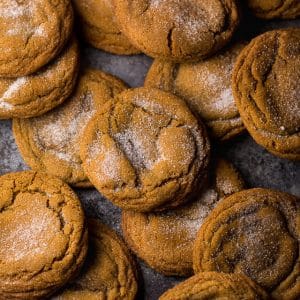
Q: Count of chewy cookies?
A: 14